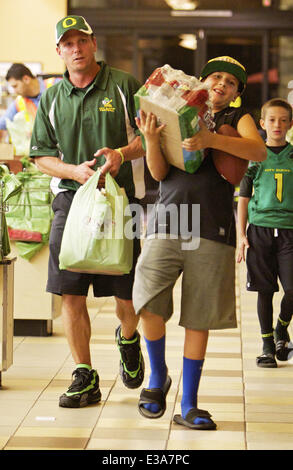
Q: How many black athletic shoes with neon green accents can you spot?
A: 2